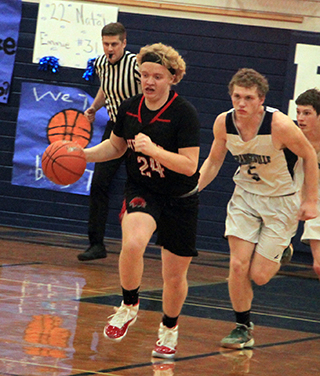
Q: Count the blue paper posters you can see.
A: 2